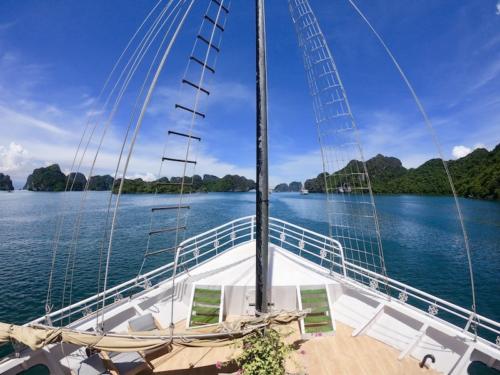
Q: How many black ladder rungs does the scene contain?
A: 12